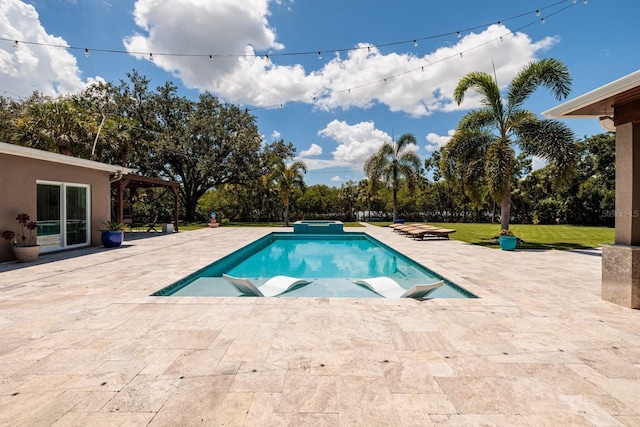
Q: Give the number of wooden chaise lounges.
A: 4